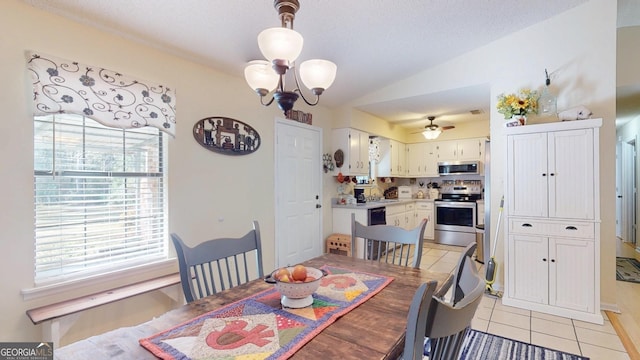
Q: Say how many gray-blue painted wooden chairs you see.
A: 4